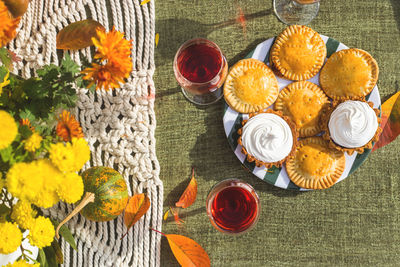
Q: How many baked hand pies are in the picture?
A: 5